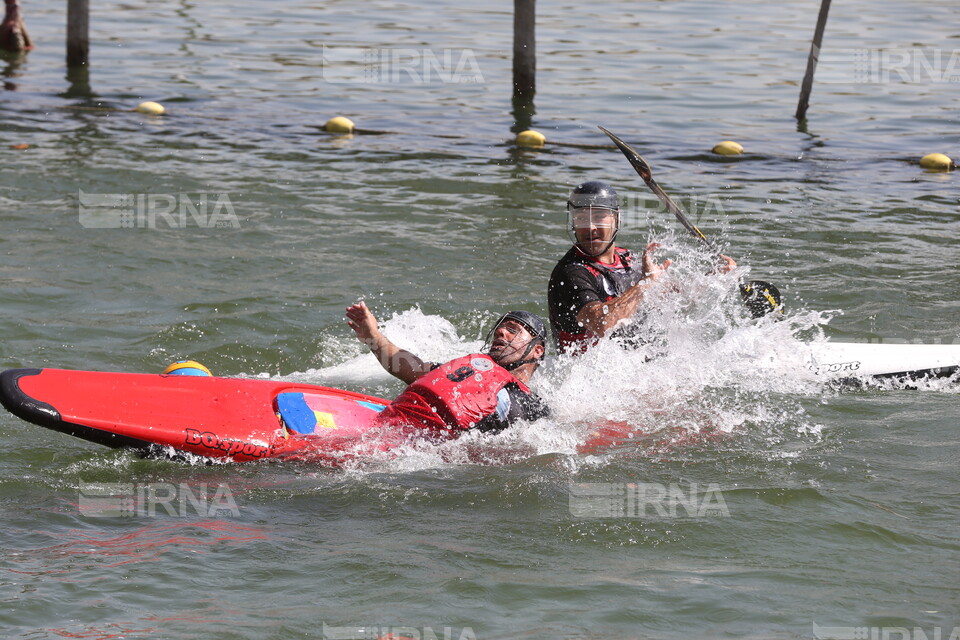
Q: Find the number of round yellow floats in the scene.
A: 5